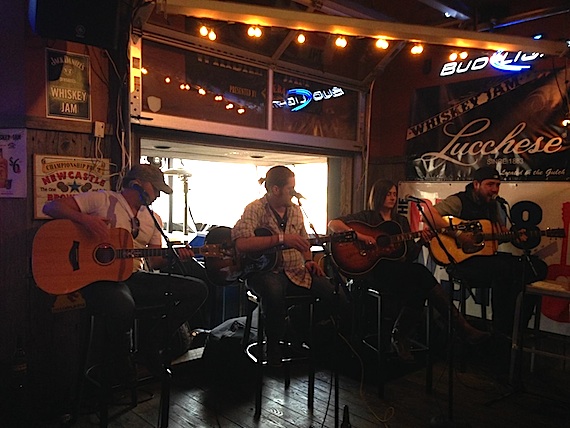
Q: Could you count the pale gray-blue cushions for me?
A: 0